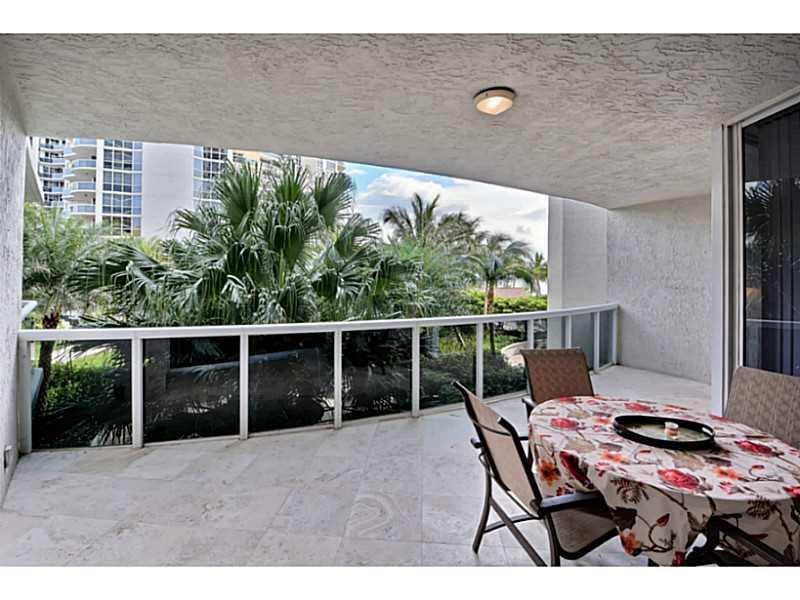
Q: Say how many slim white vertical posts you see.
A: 10